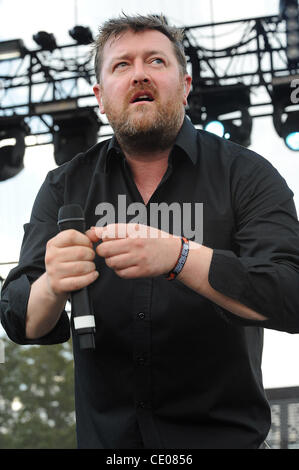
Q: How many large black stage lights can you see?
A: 4